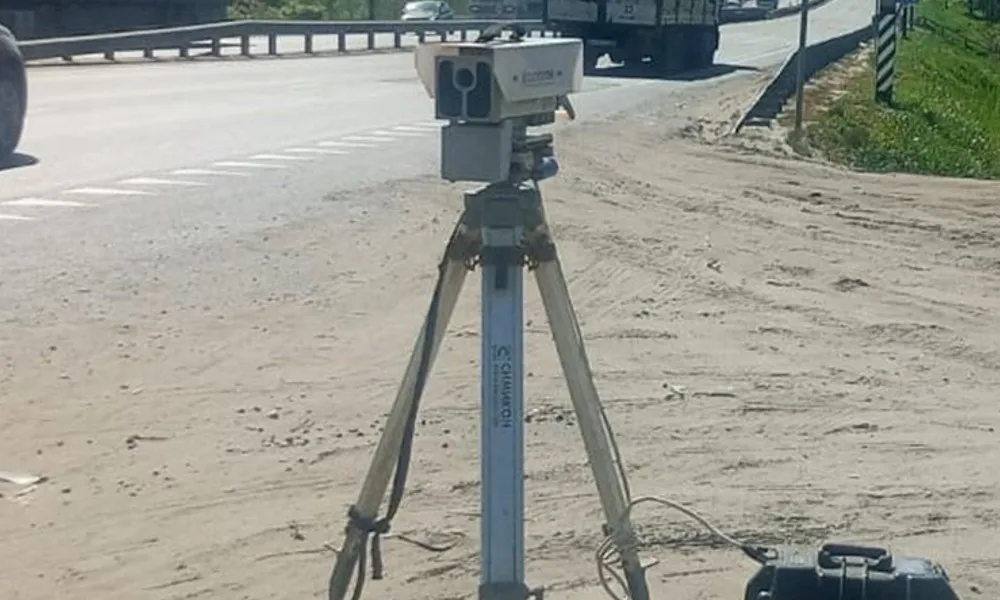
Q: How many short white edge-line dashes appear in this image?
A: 13